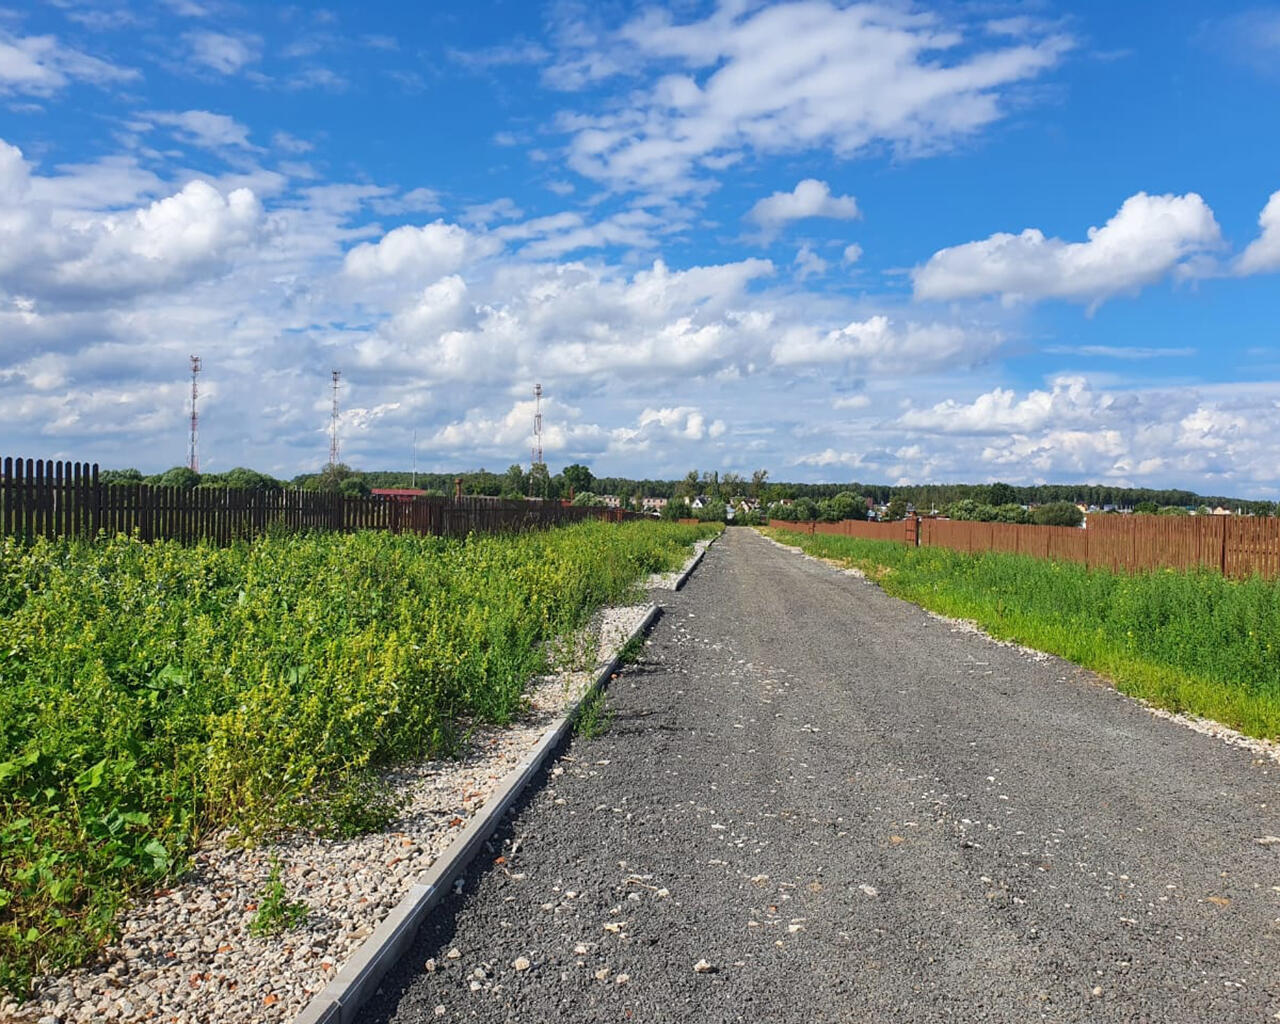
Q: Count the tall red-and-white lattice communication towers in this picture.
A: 3